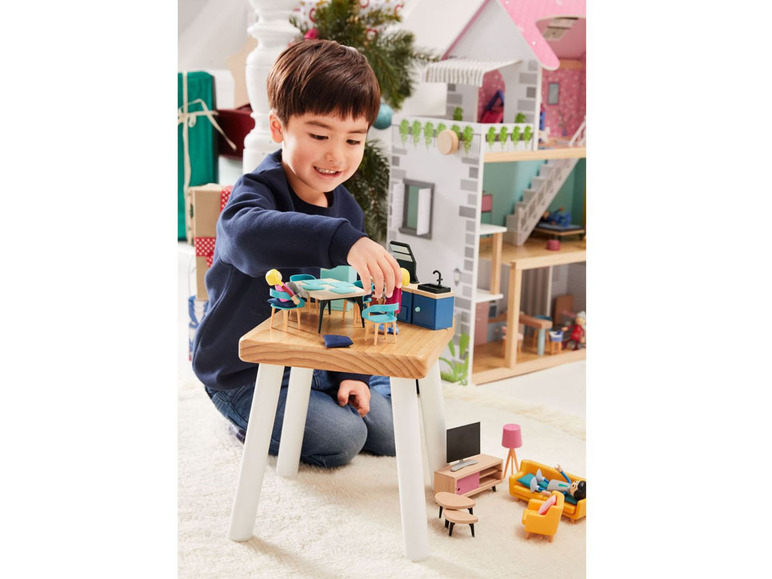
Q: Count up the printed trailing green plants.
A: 10